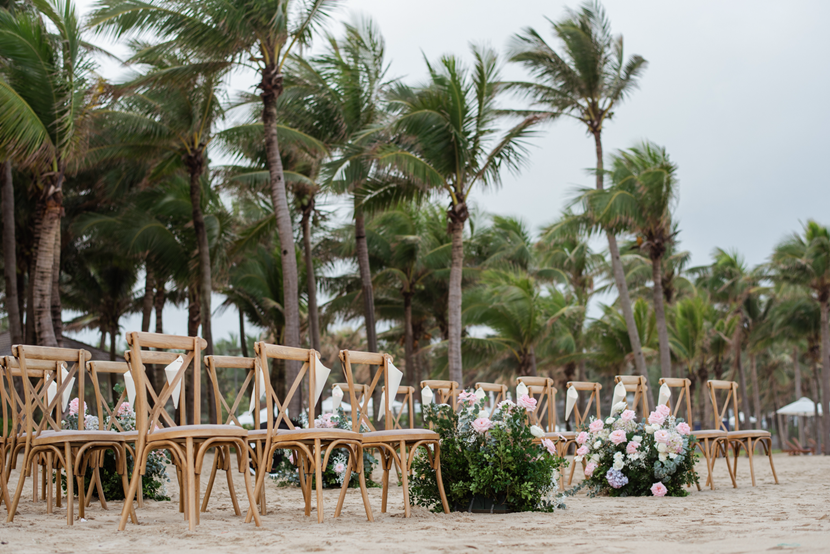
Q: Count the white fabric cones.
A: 15